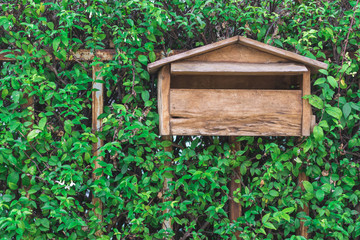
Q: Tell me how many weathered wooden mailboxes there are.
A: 1